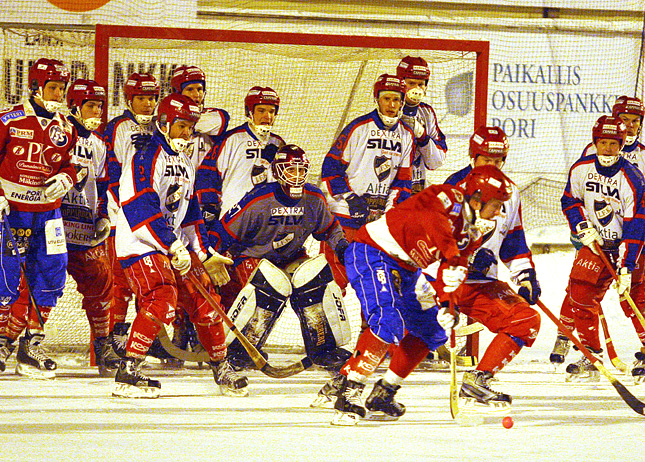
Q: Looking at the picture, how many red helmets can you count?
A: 13